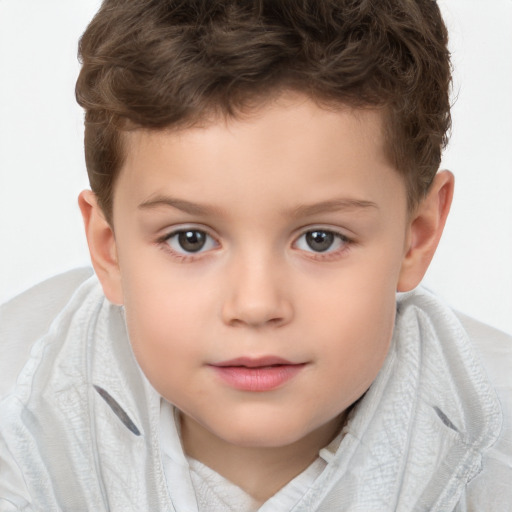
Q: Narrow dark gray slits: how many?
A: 2